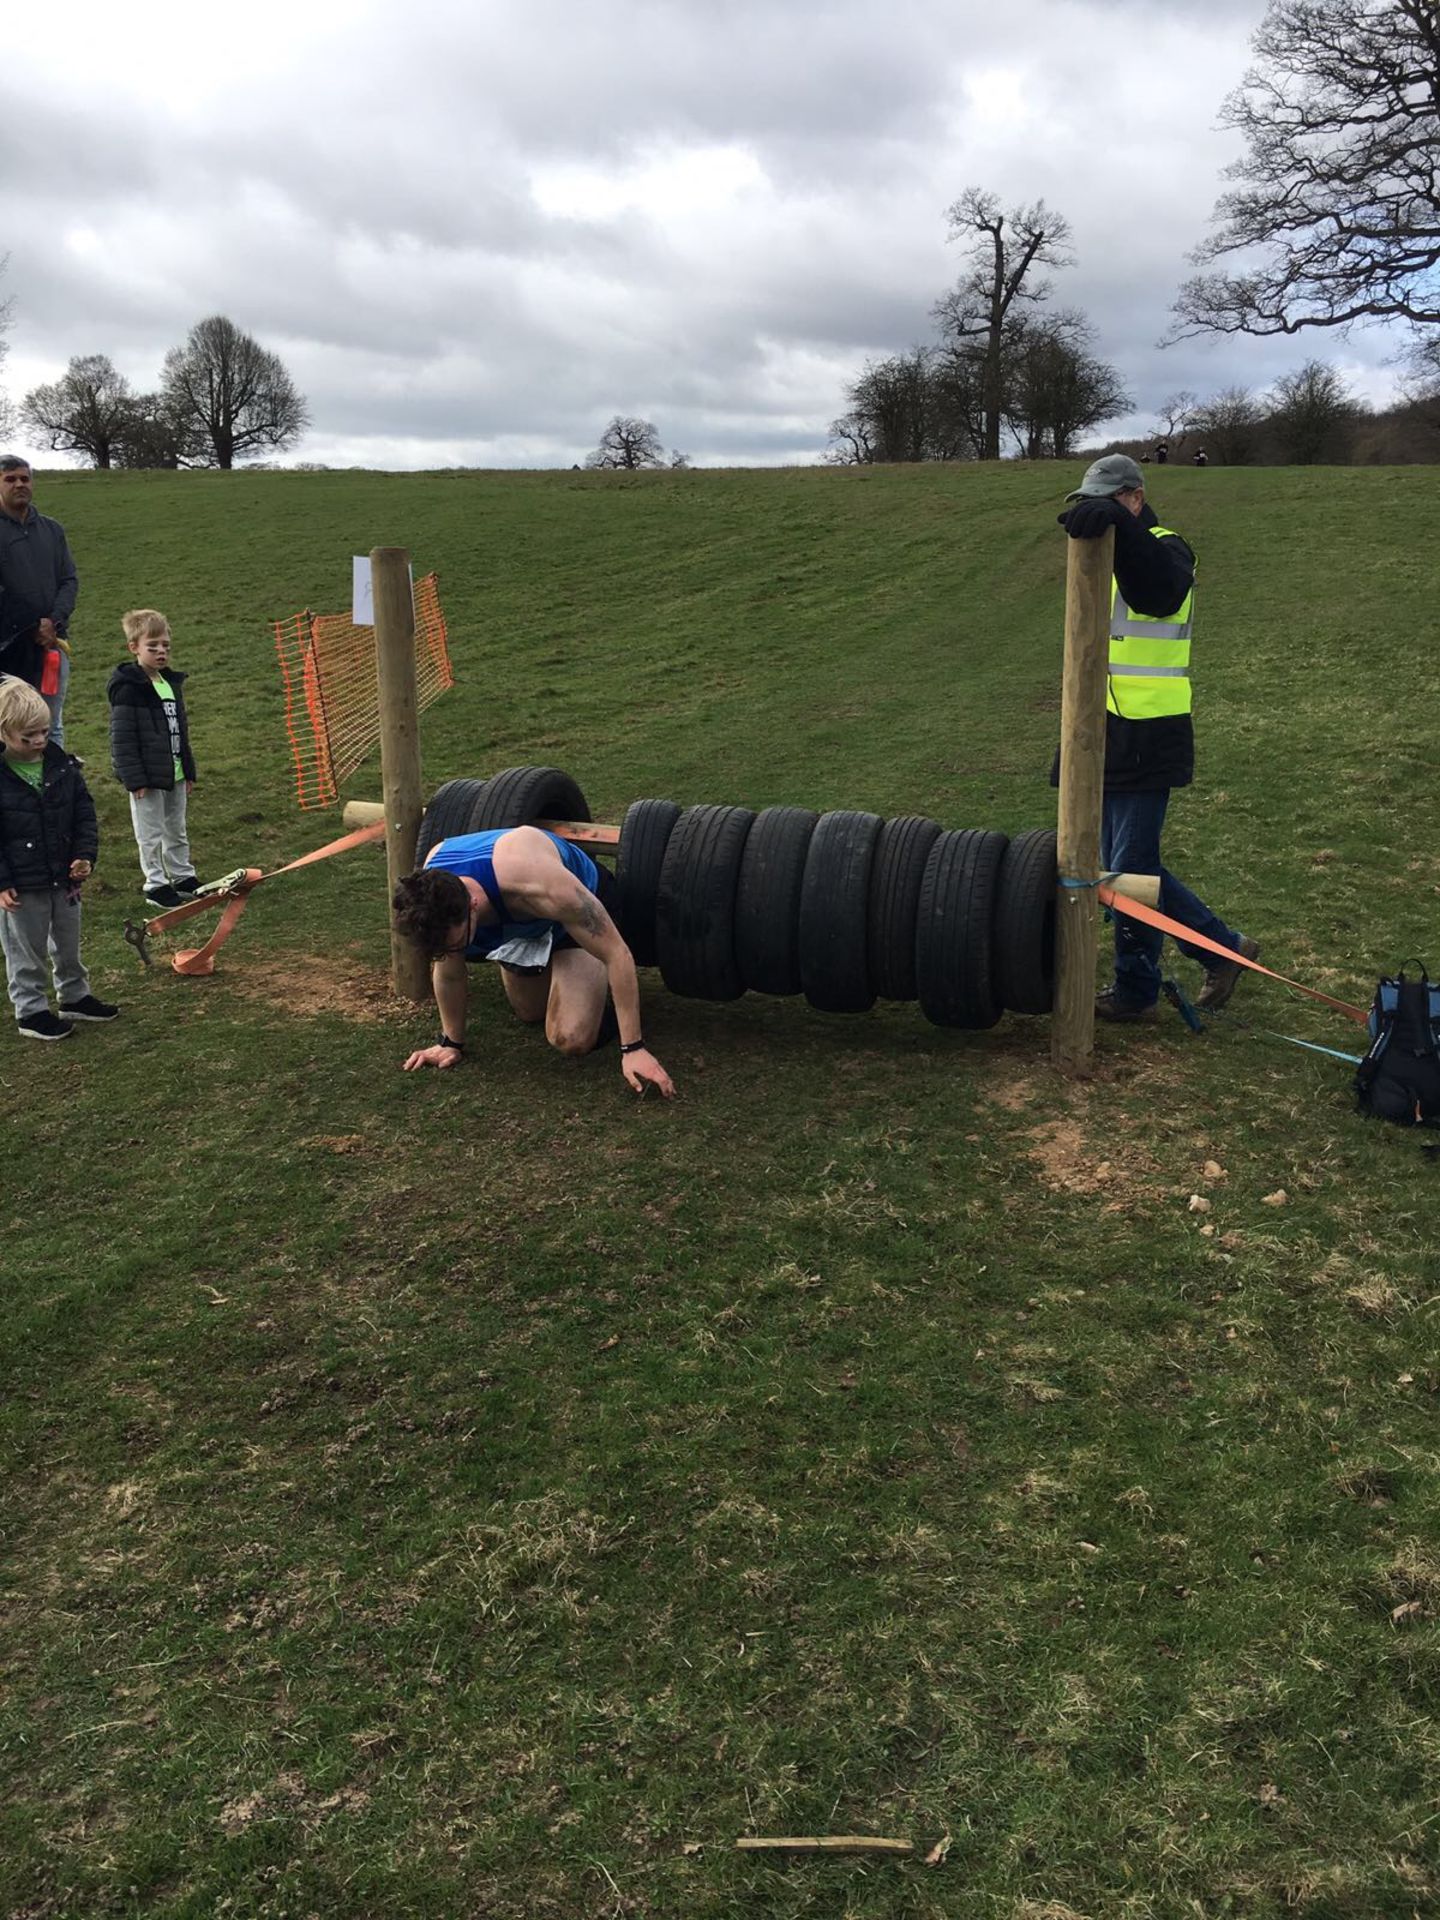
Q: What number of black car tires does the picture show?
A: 9